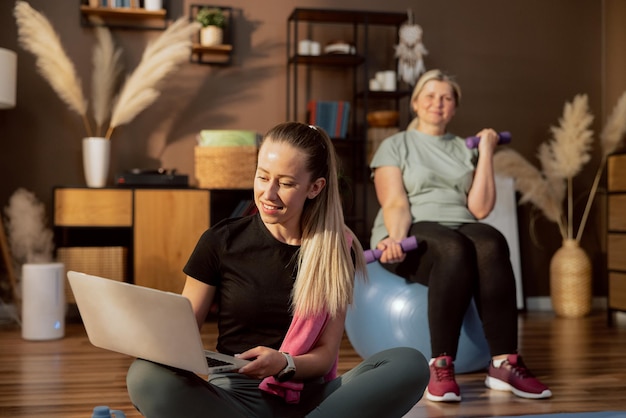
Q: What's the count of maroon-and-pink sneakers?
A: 2